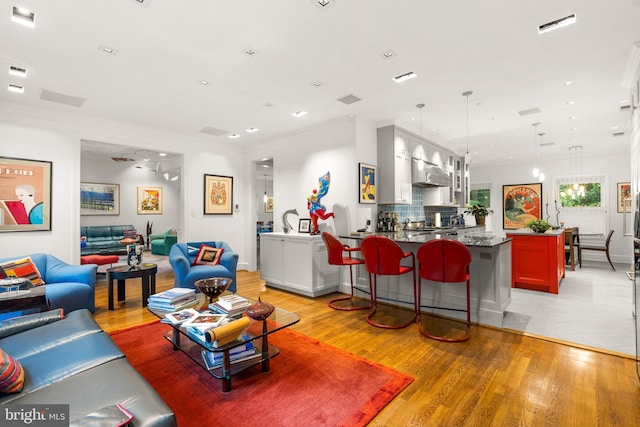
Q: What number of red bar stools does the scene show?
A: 3